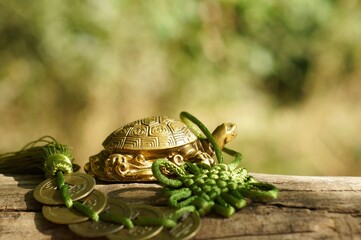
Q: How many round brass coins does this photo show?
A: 5